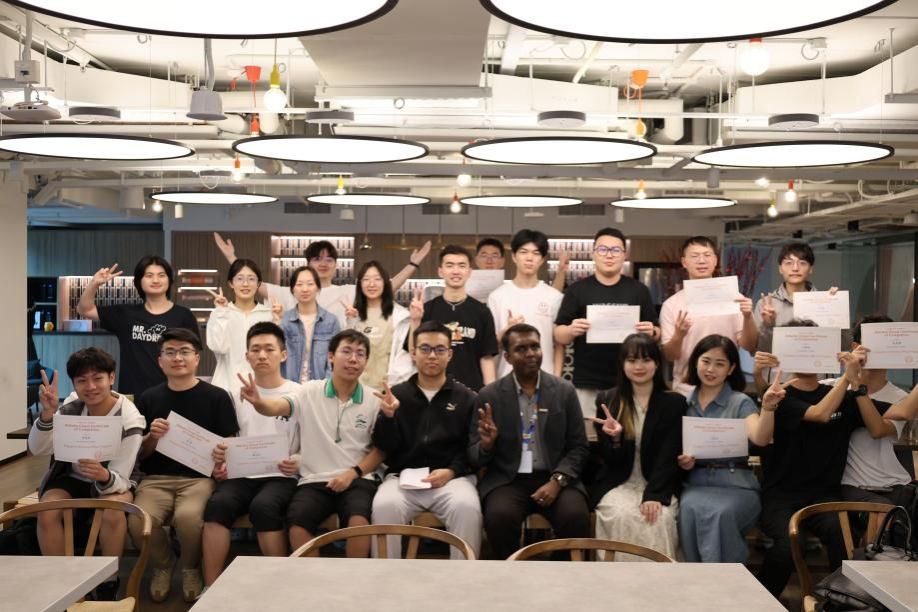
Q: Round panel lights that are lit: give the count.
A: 10